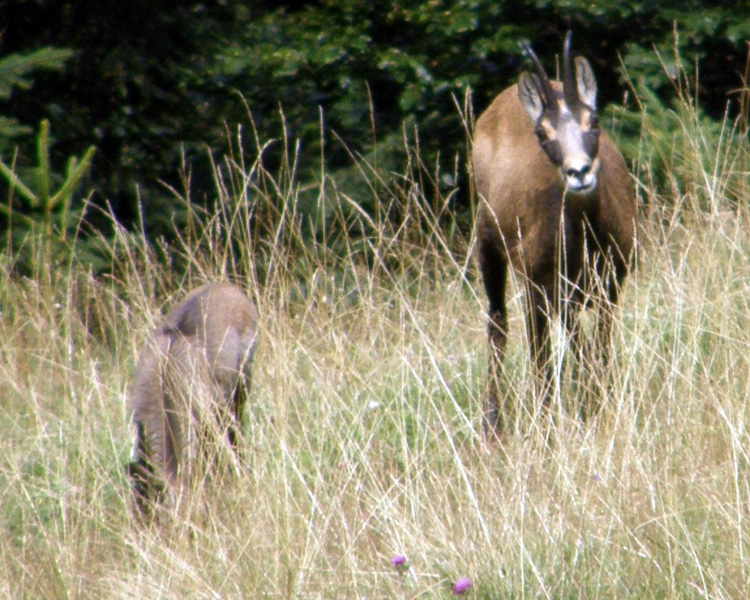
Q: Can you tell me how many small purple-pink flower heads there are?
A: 2